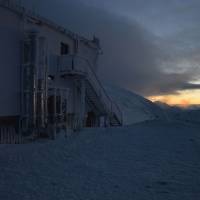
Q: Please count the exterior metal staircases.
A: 1